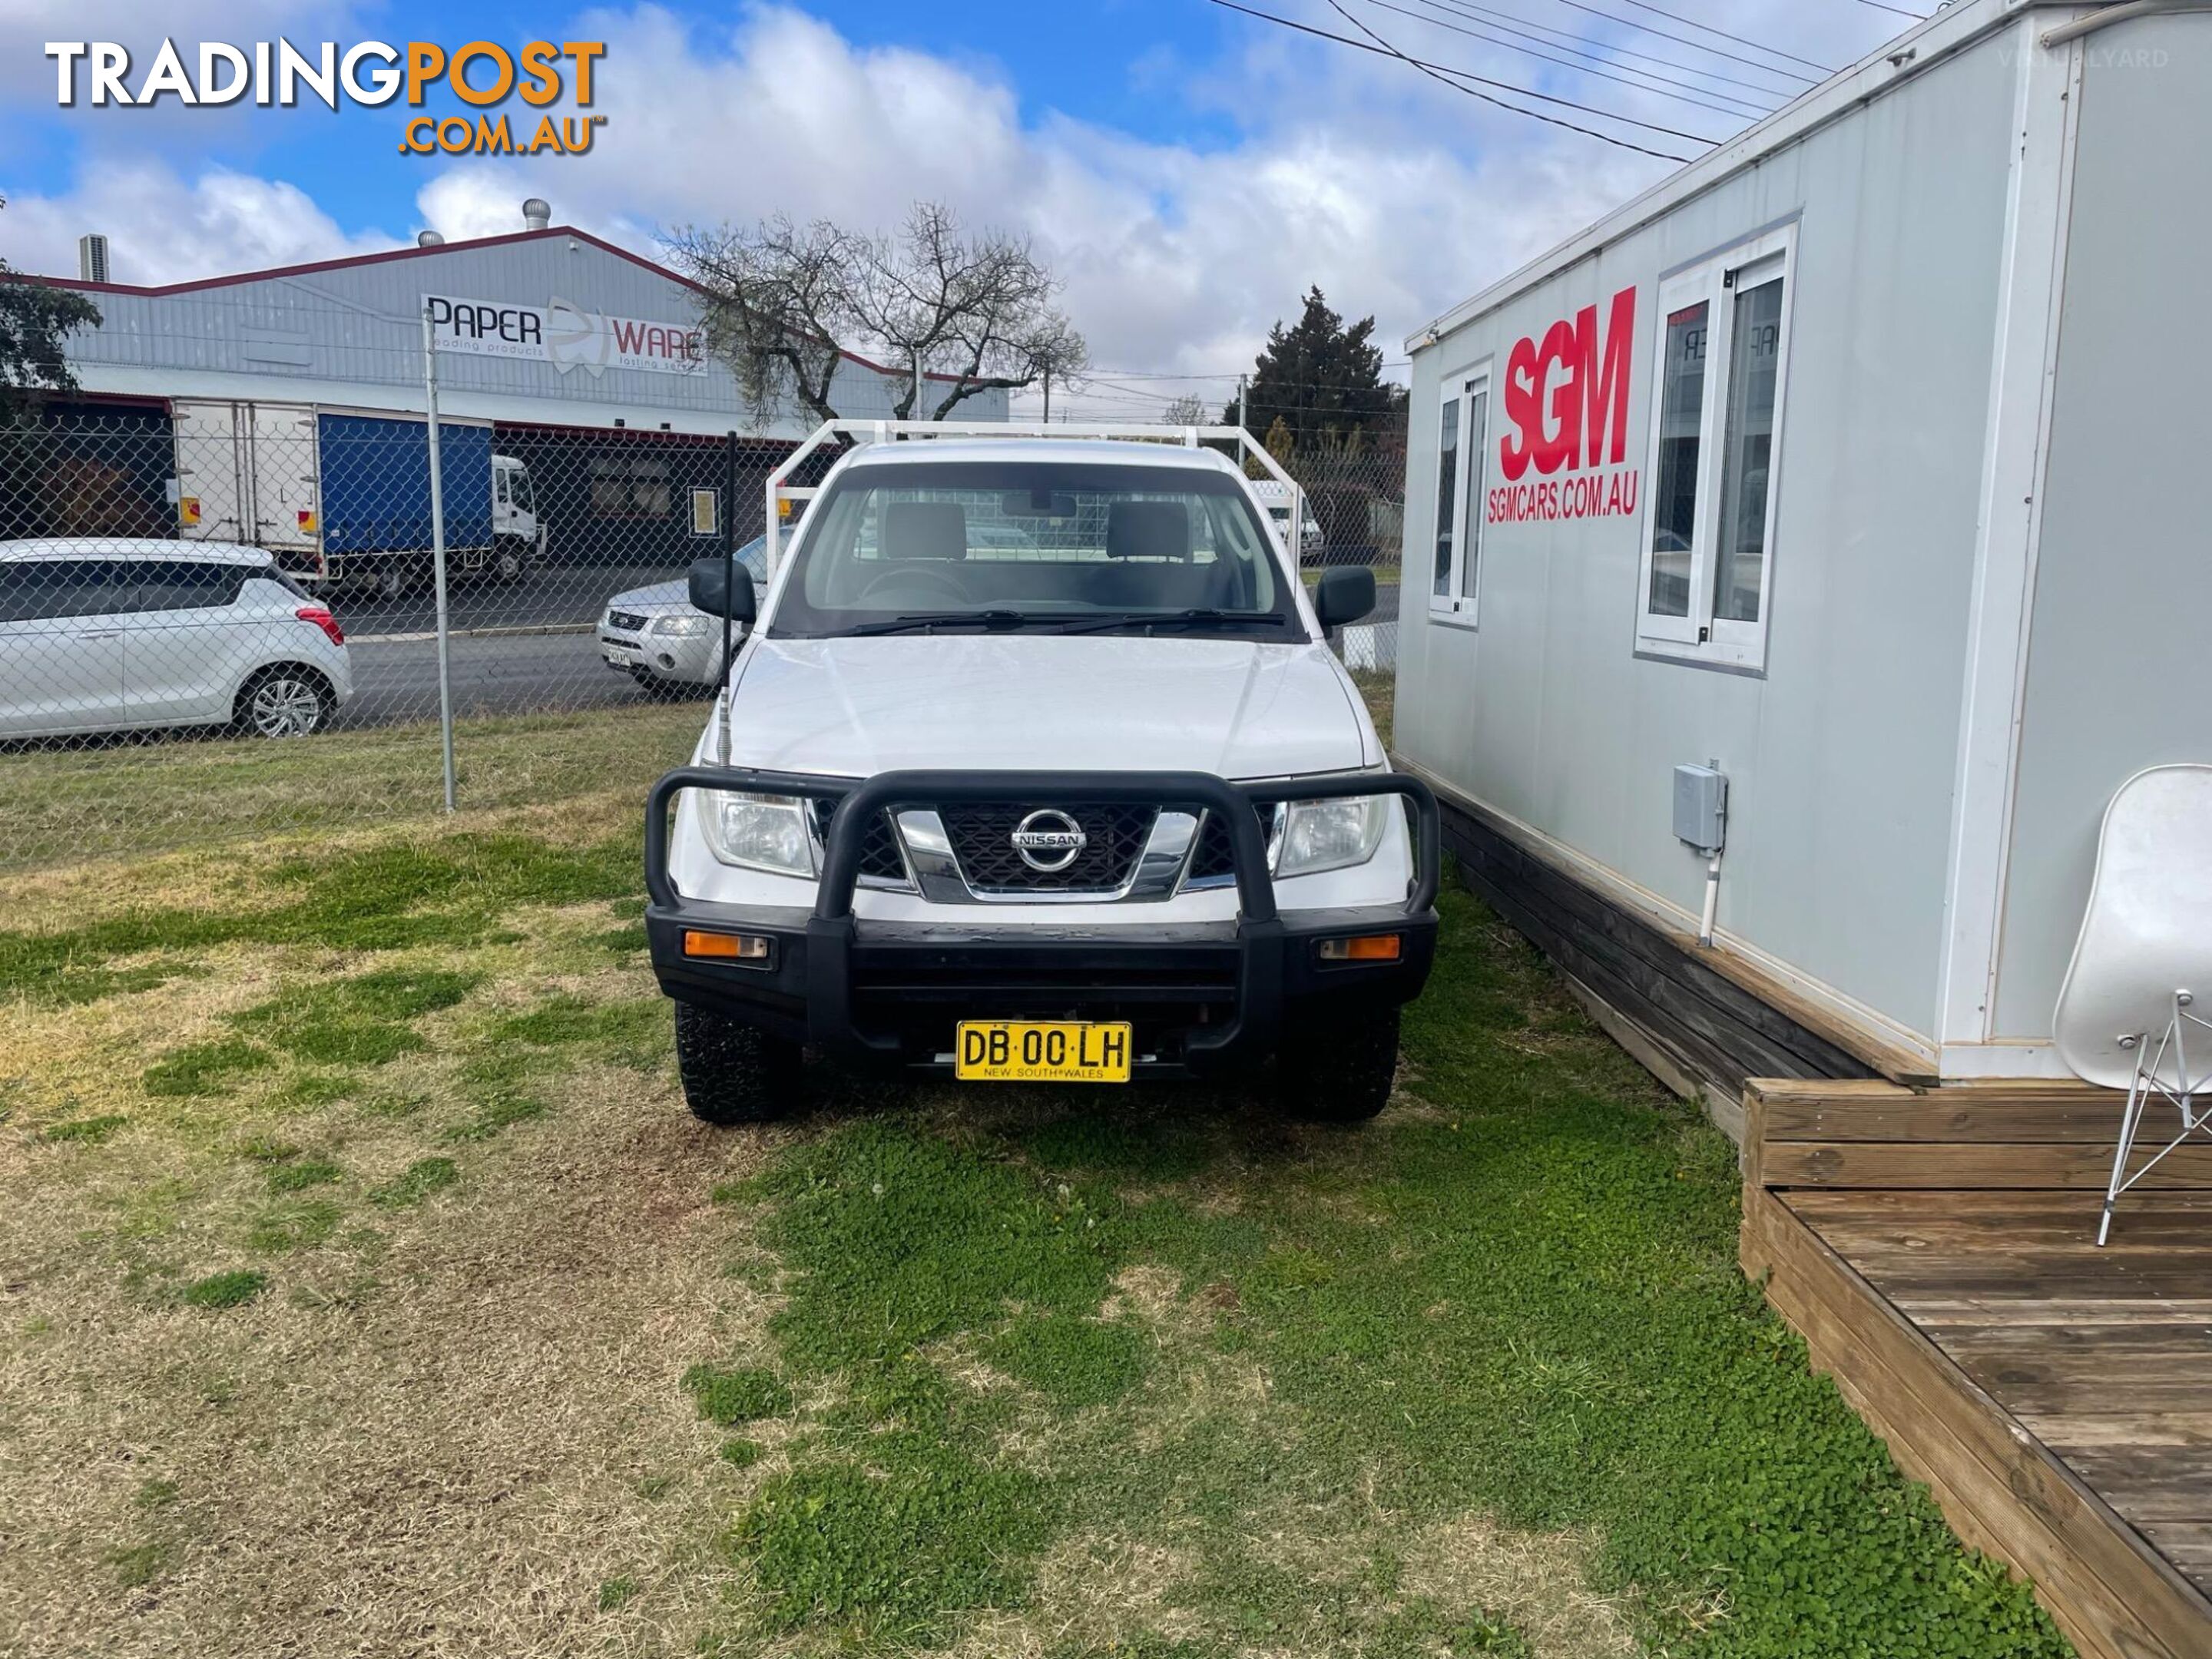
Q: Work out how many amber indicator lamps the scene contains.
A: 2